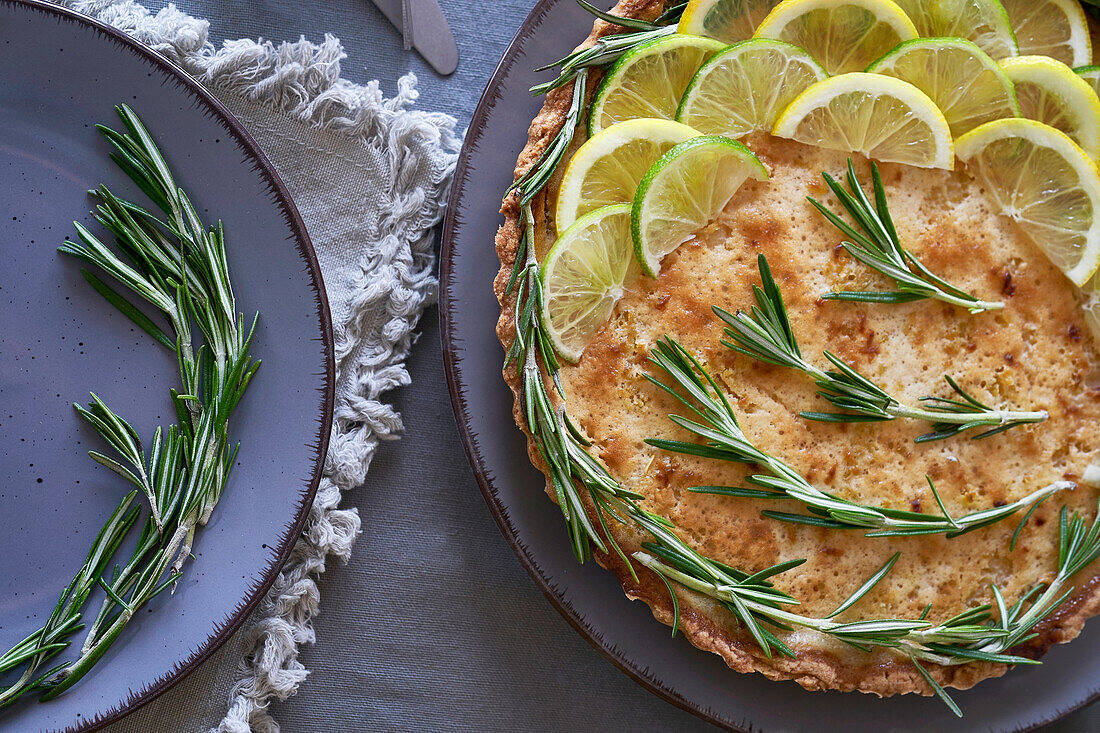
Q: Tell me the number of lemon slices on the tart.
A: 7